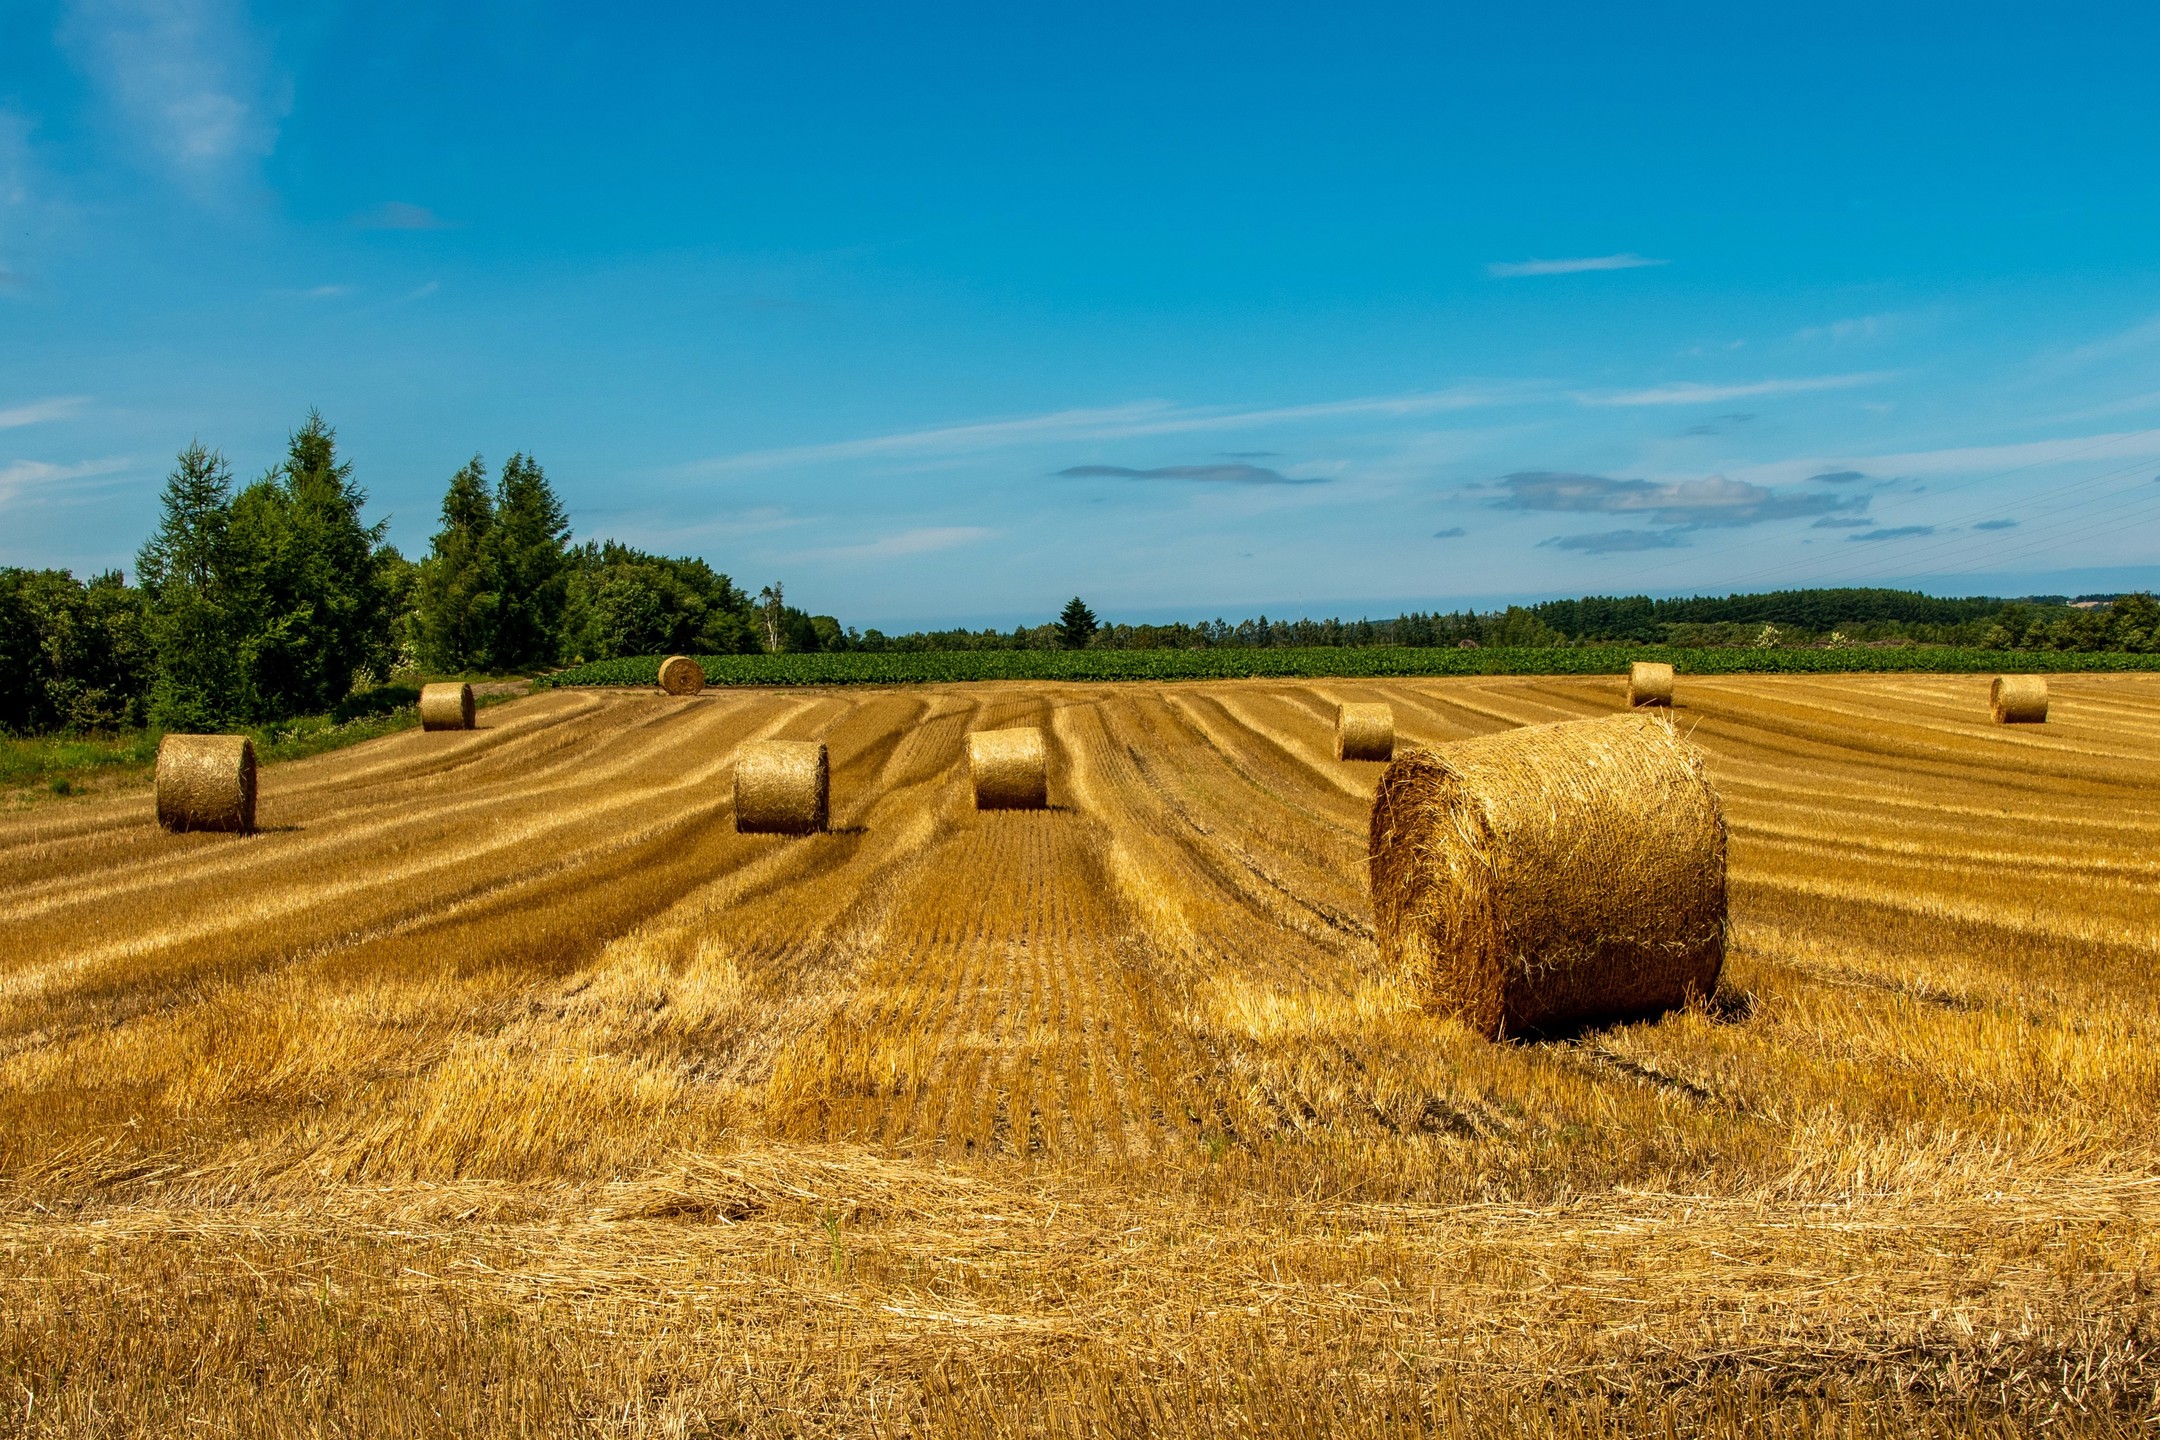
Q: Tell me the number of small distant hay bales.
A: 8